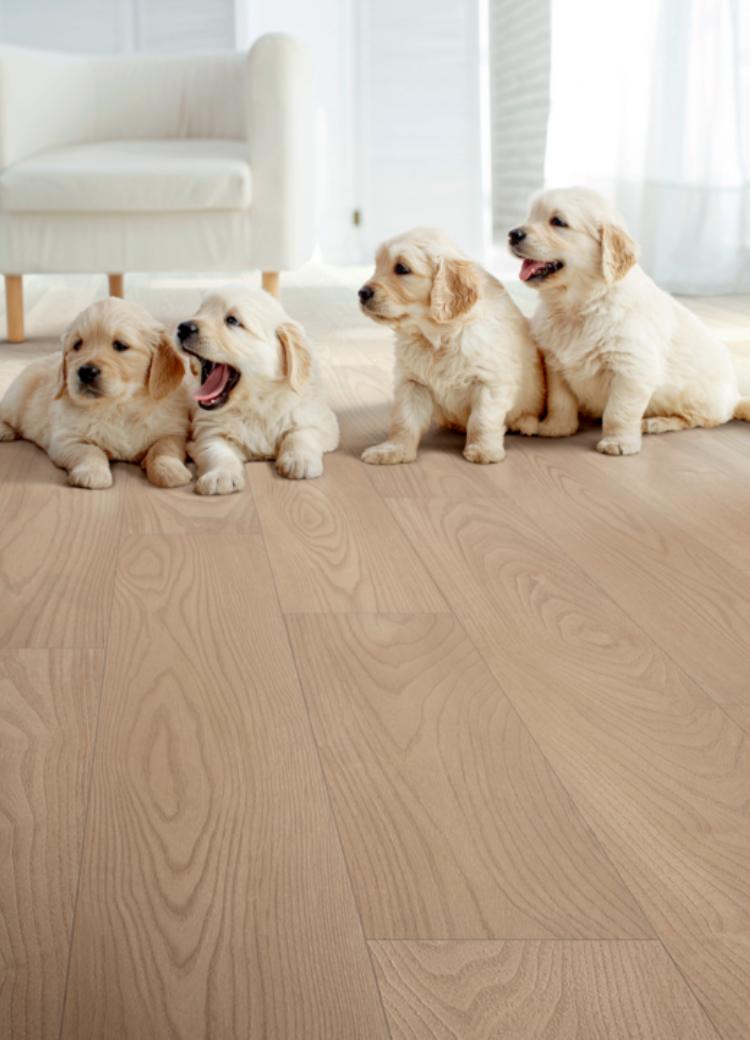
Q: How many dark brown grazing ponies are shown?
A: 0